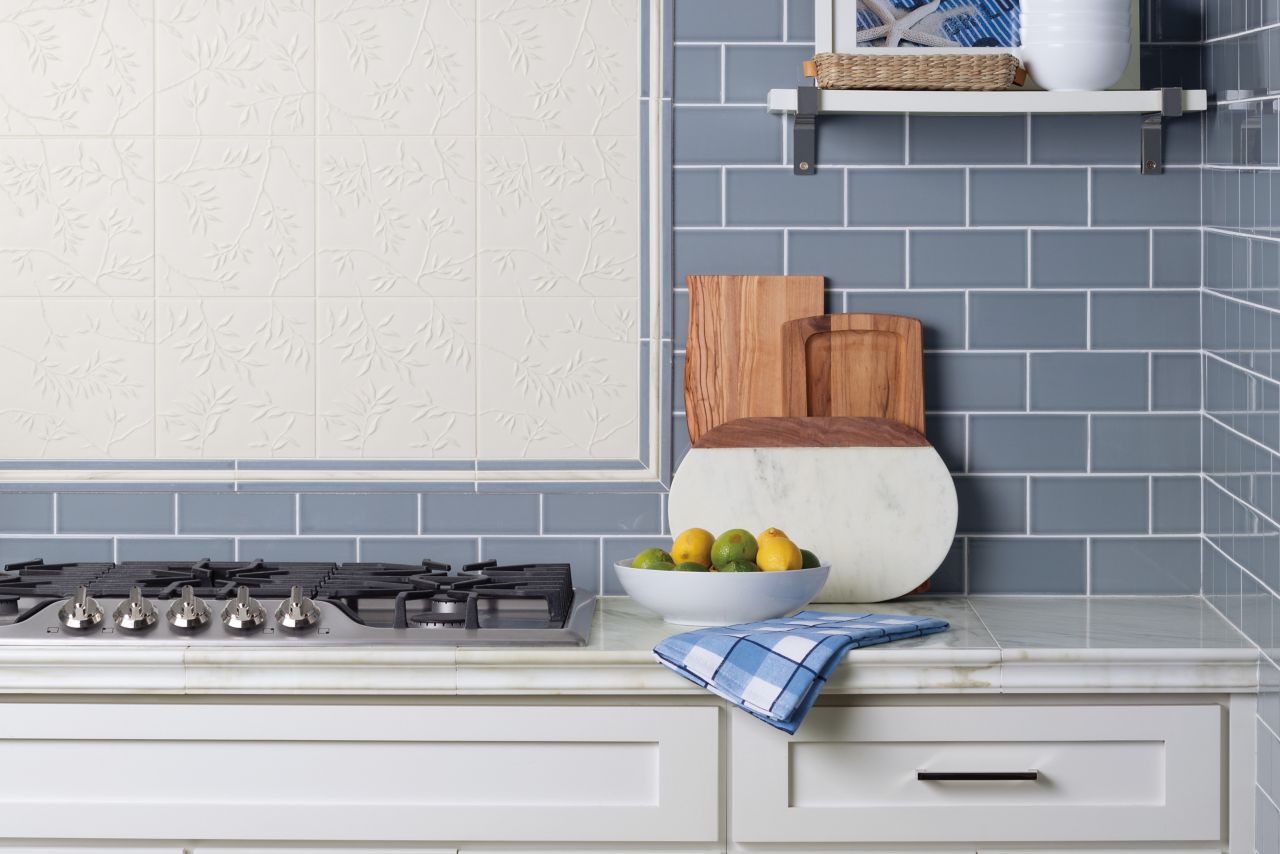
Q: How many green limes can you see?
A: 6